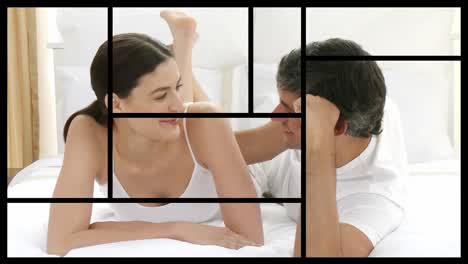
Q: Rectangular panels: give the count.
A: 7